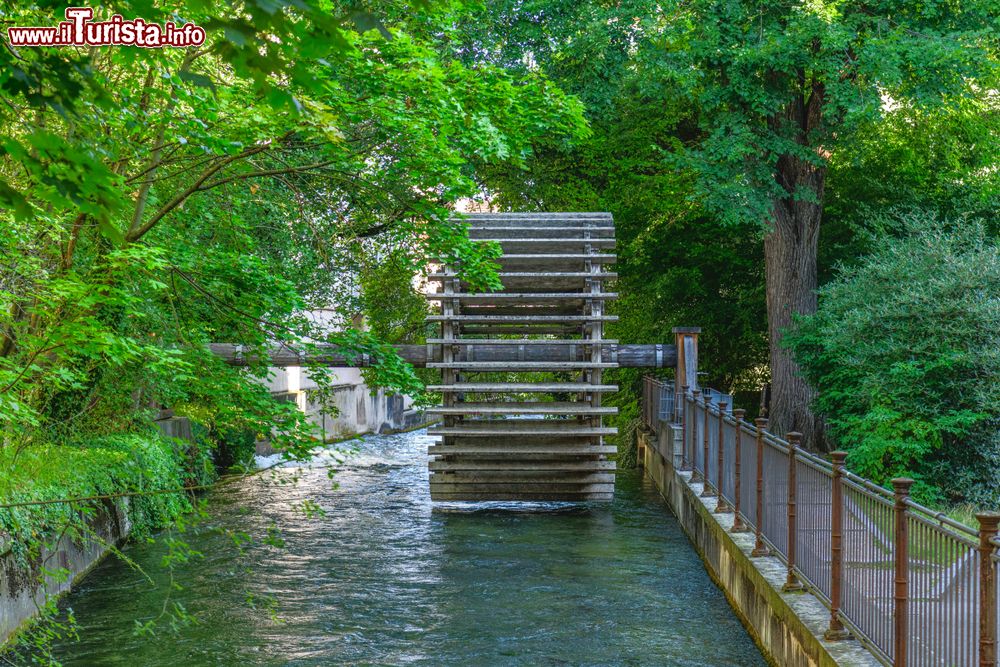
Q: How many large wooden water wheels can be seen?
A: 1